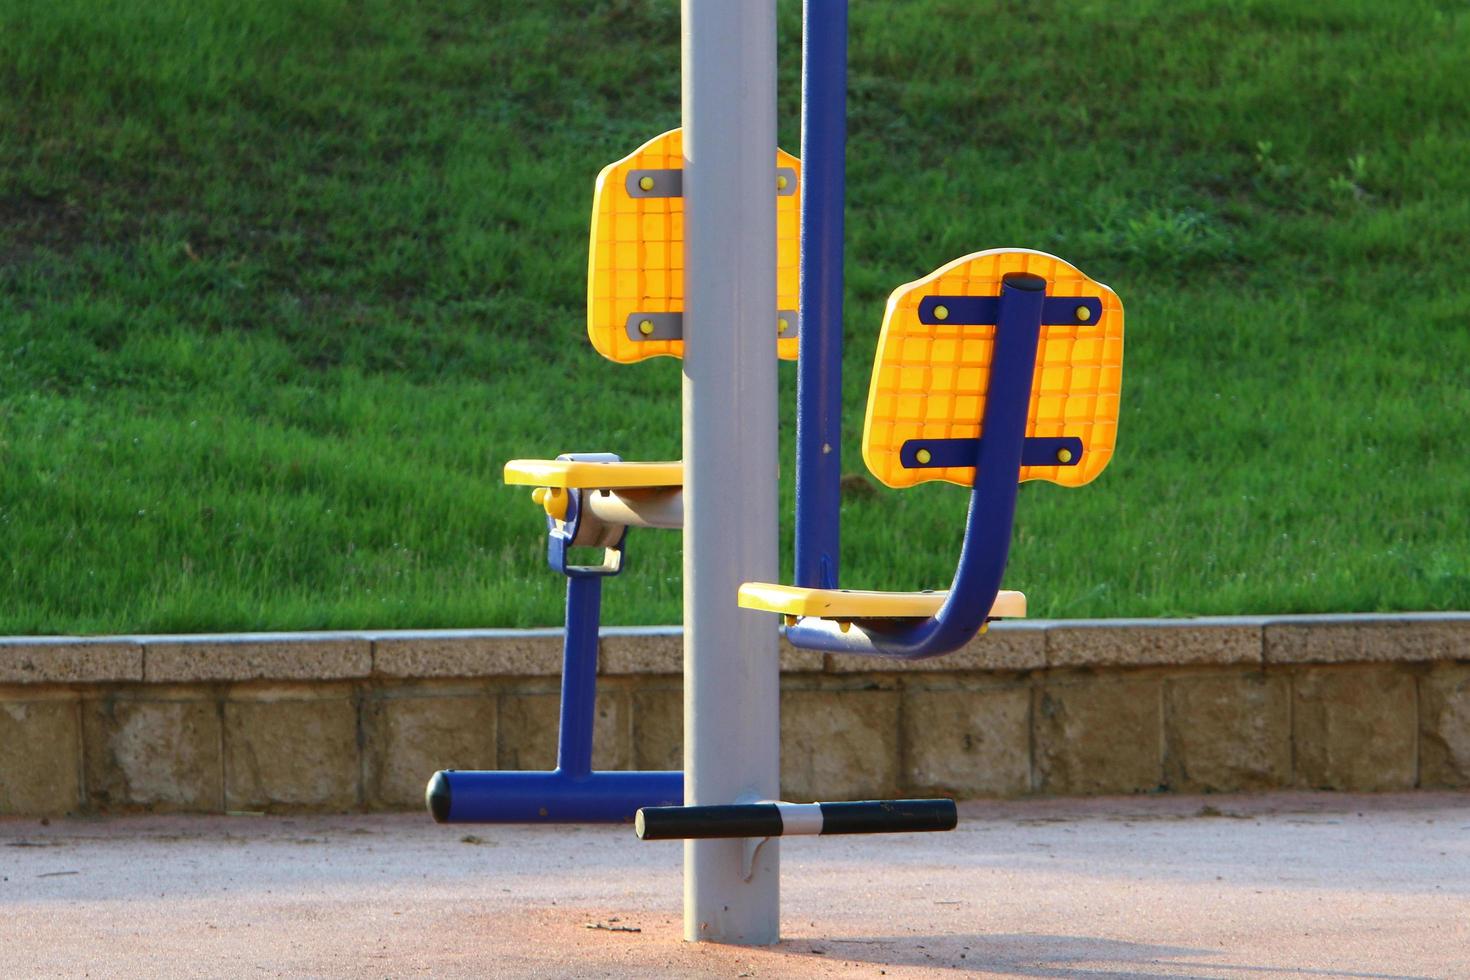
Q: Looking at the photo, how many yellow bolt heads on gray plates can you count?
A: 4